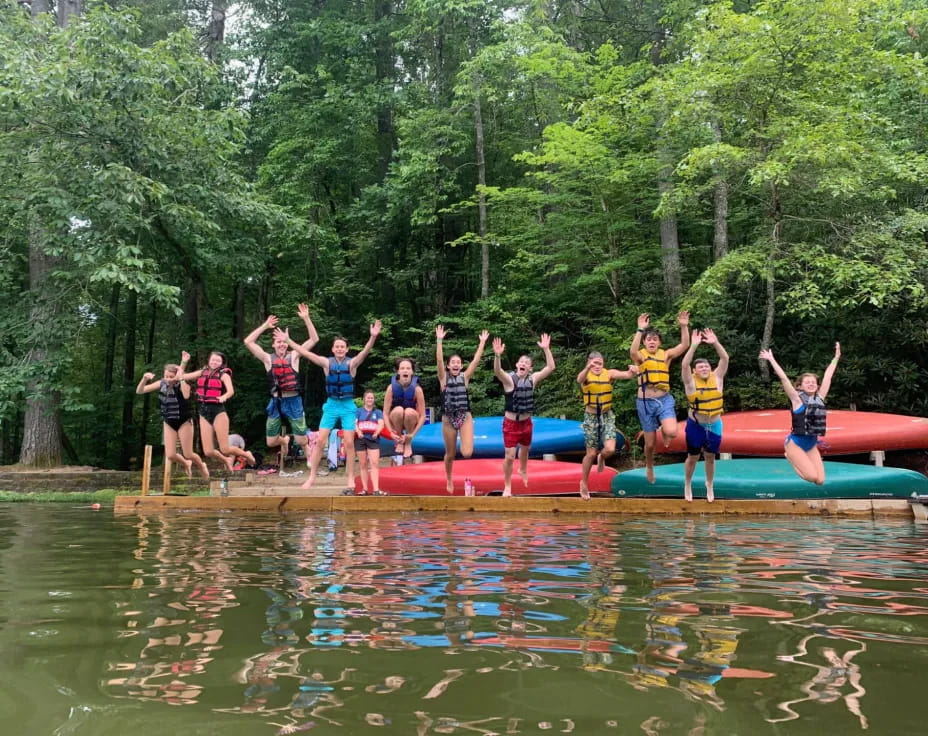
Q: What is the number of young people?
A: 12